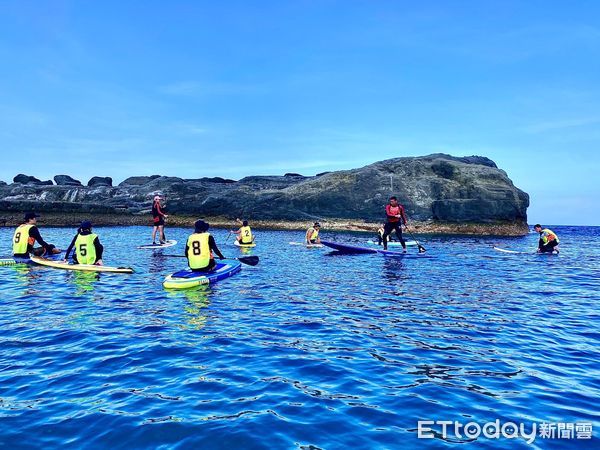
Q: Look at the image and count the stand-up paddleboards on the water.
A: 9